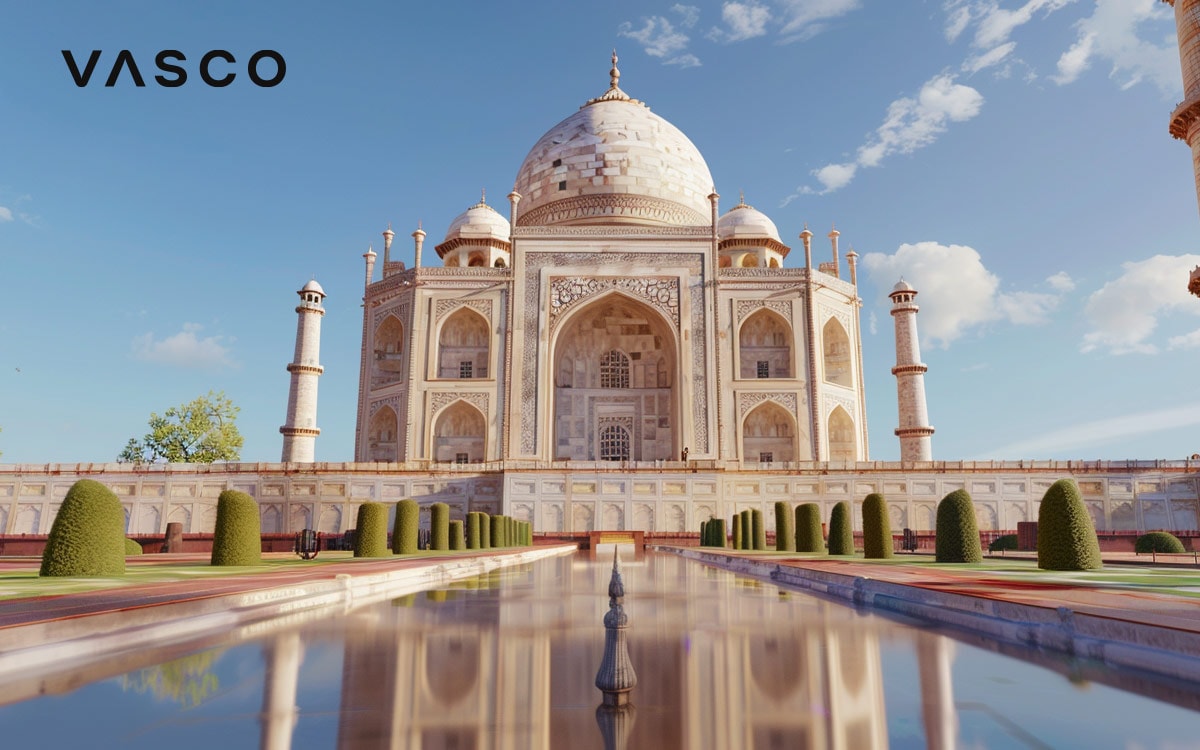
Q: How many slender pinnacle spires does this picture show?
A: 8